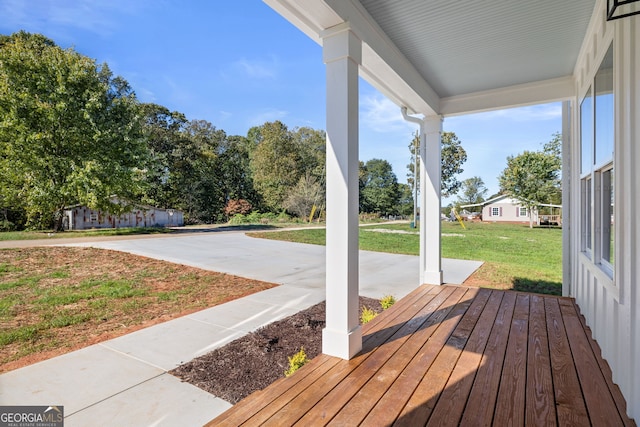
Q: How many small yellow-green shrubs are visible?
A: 3